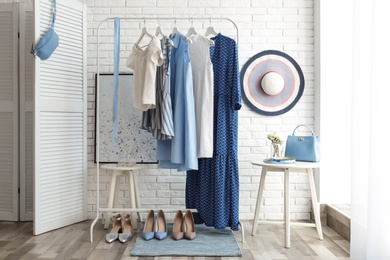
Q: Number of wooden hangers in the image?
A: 5